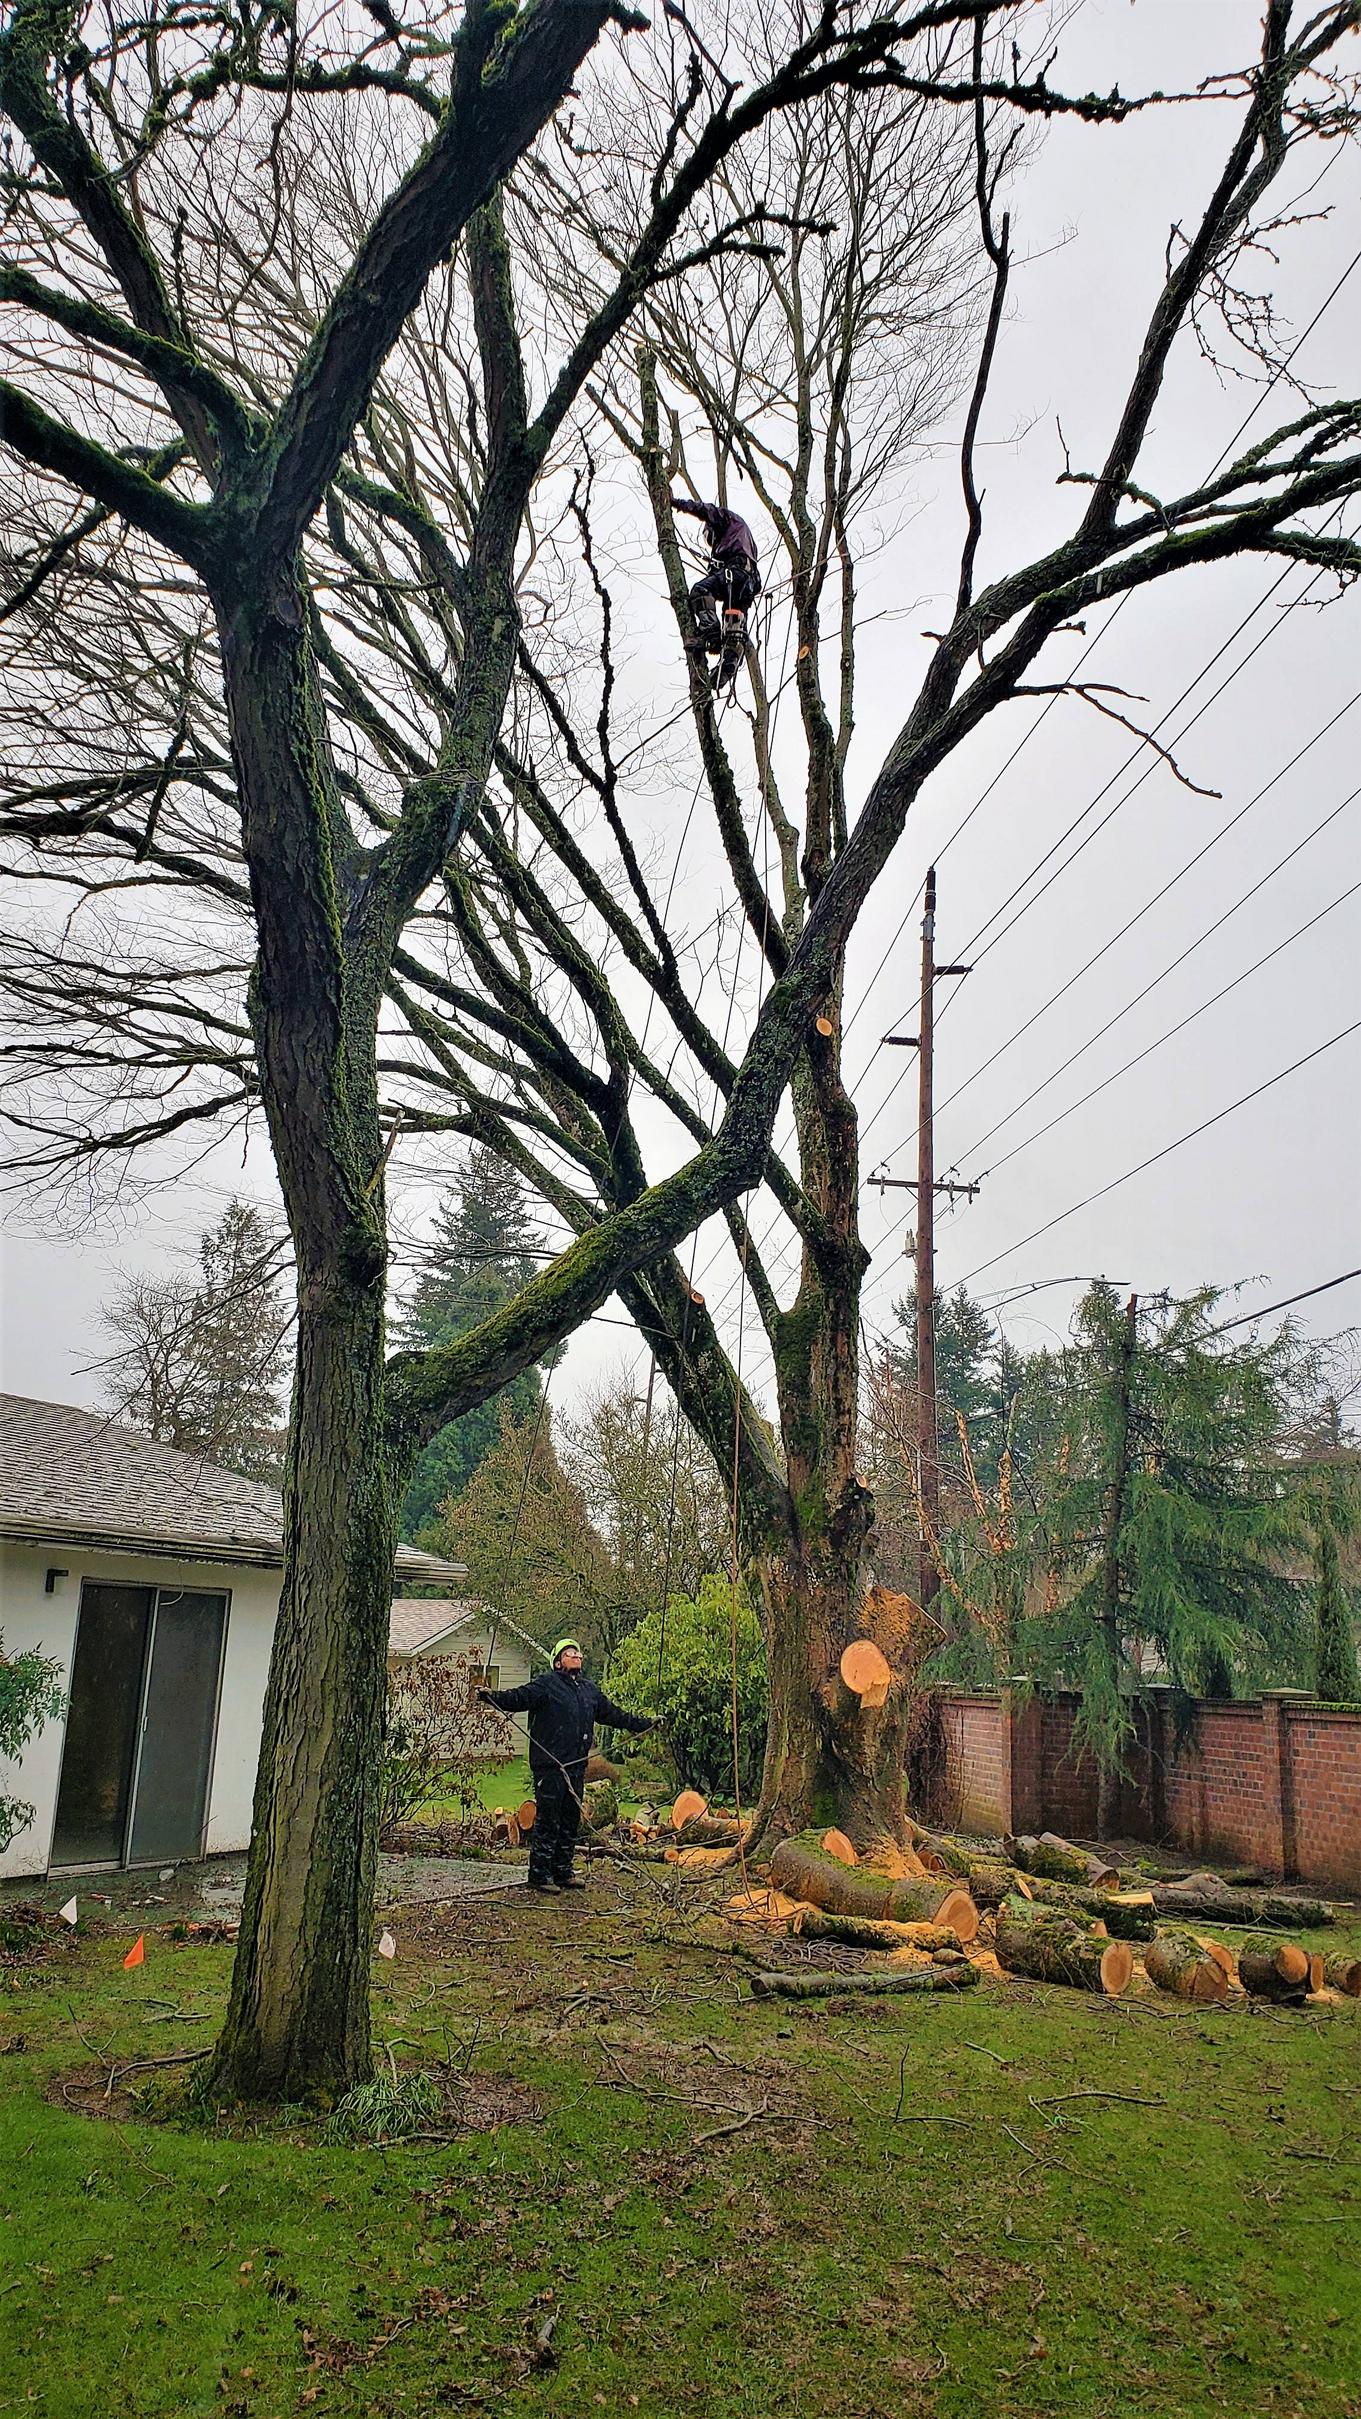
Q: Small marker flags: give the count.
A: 3